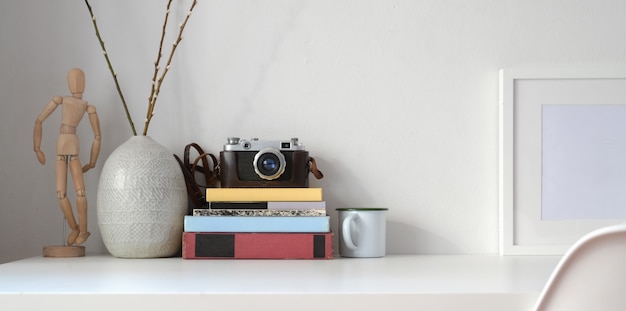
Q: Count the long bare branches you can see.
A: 3